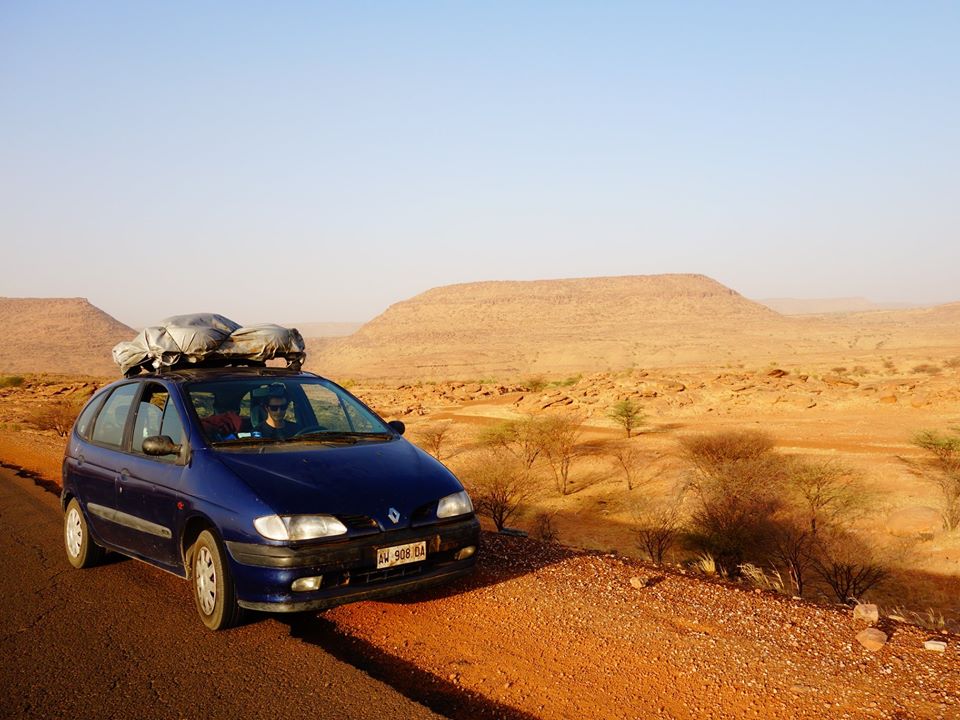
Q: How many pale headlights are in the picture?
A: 2